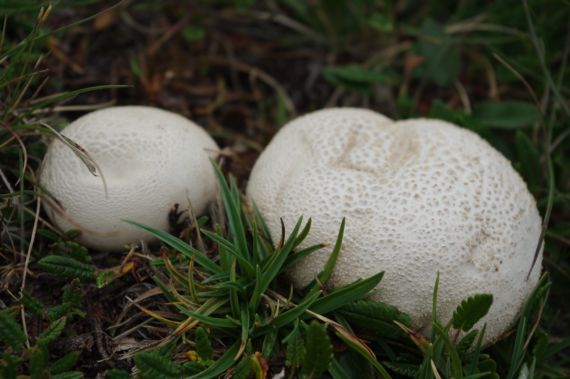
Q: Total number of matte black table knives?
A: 0